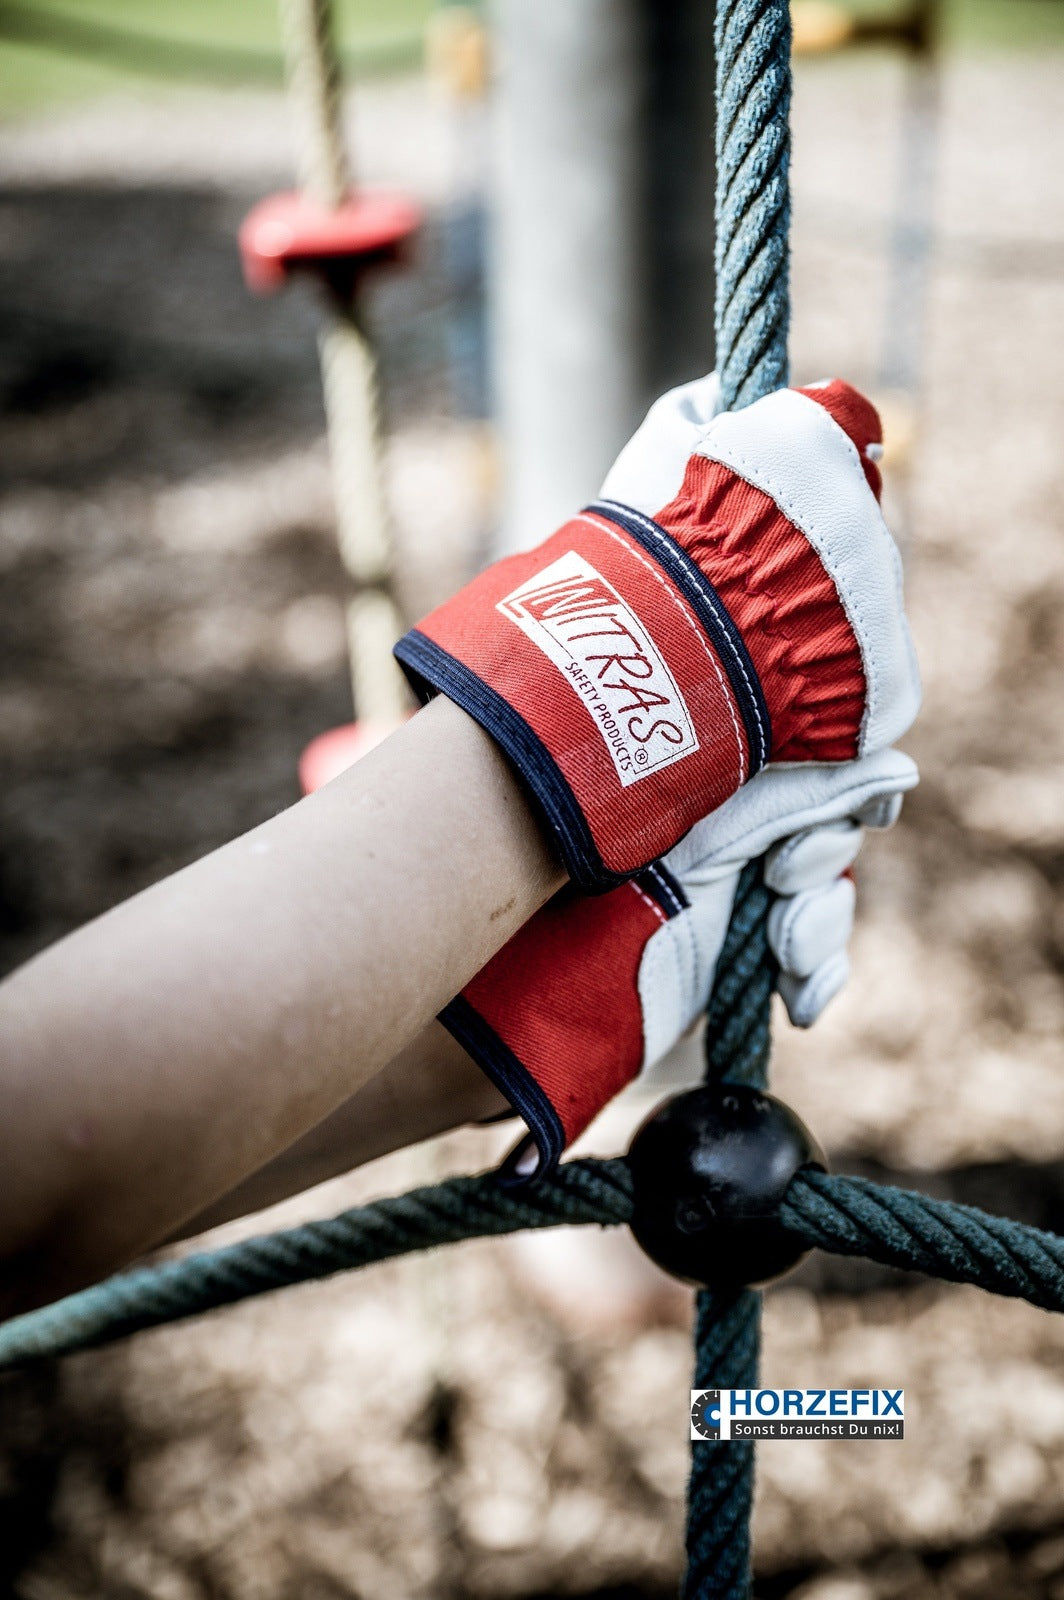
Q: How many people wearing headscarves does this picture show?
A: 0